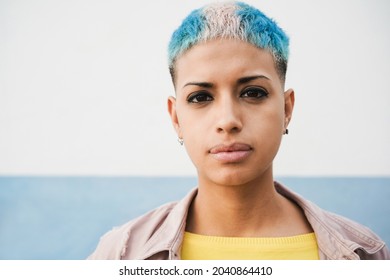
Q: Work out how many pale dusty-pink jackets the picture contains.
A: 1